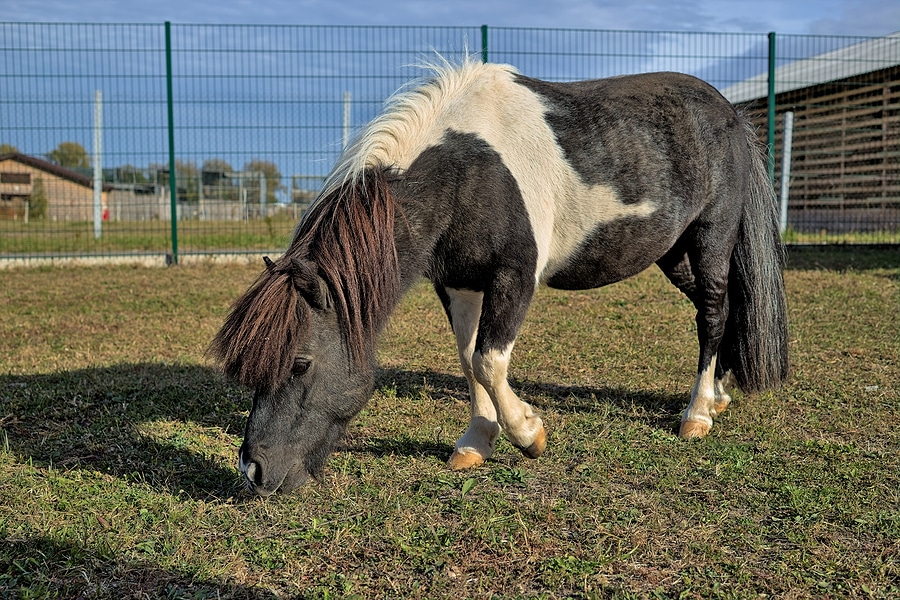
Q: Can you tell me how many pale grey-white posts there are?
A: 3